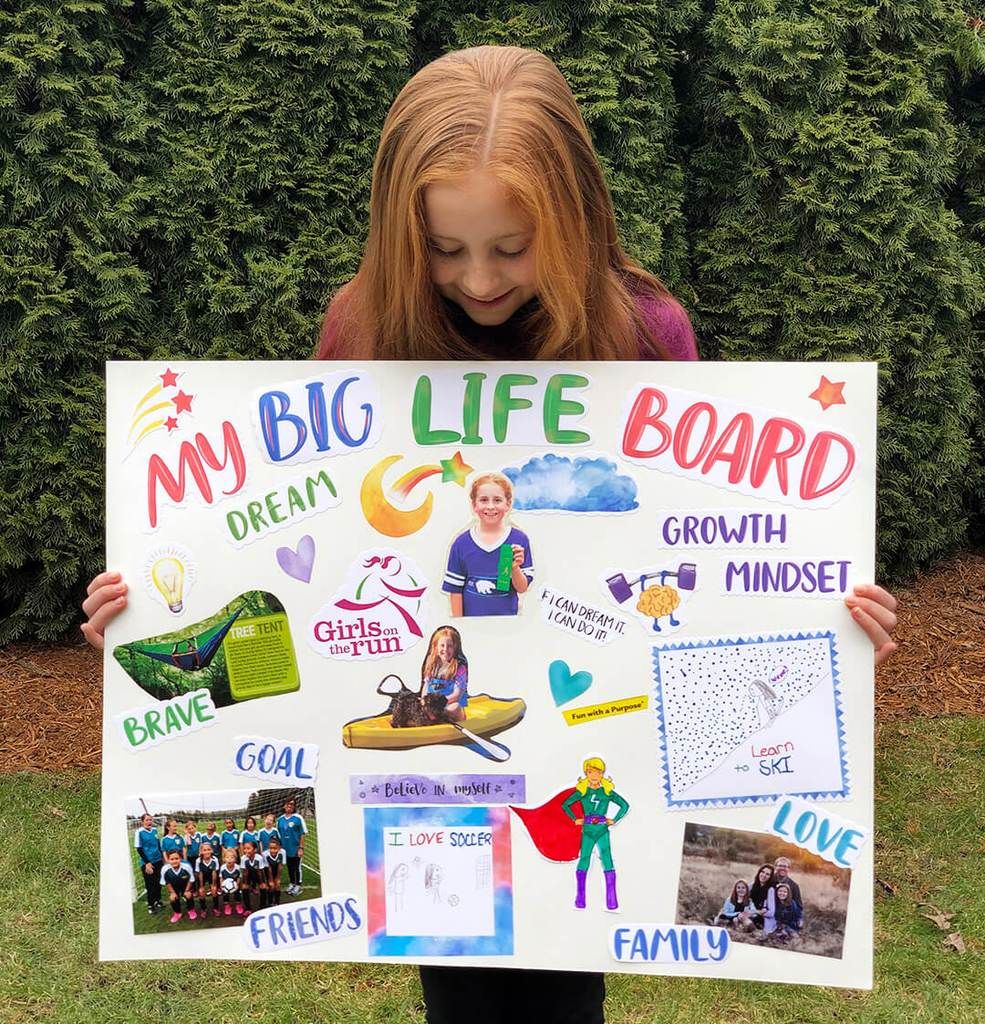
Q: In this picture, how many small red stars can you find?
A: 3